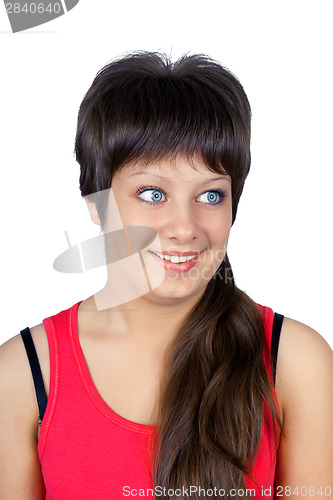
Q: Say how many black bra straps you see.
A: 2